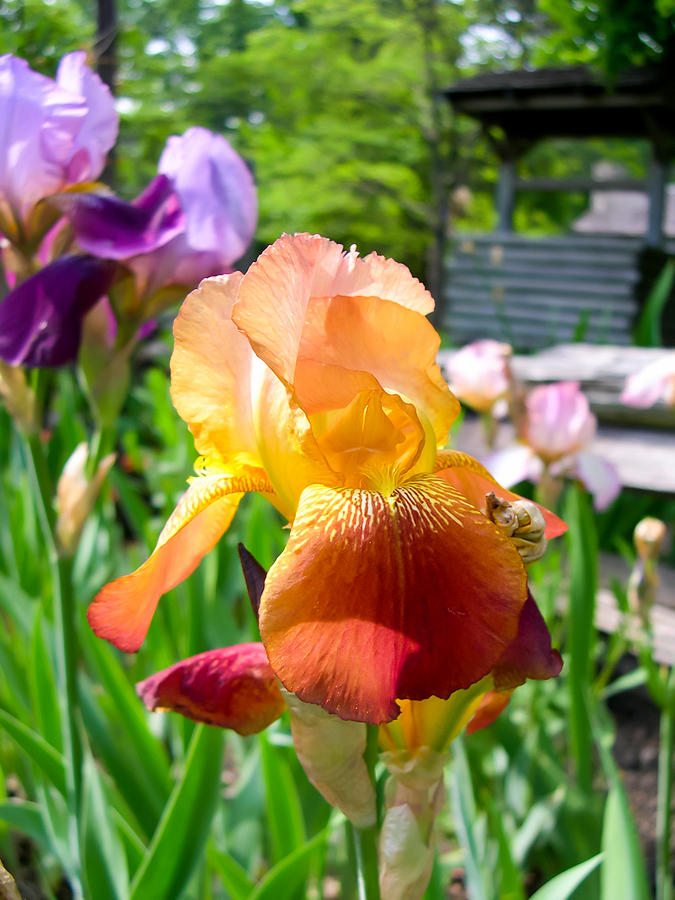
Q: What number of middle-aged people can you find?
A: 0